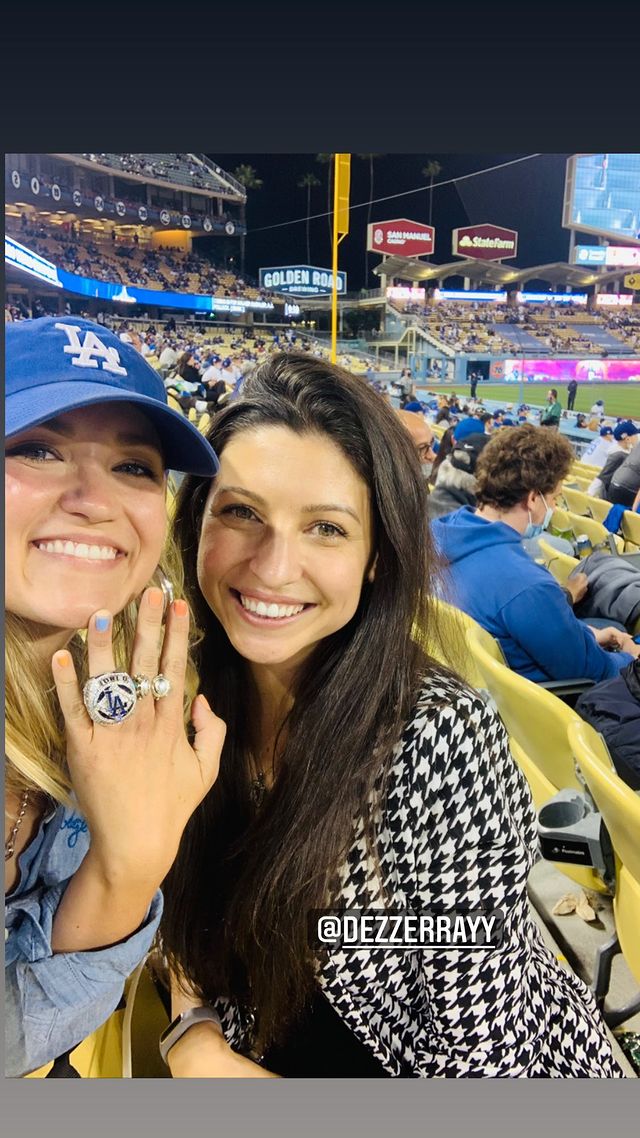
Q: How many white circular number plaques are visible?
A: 11